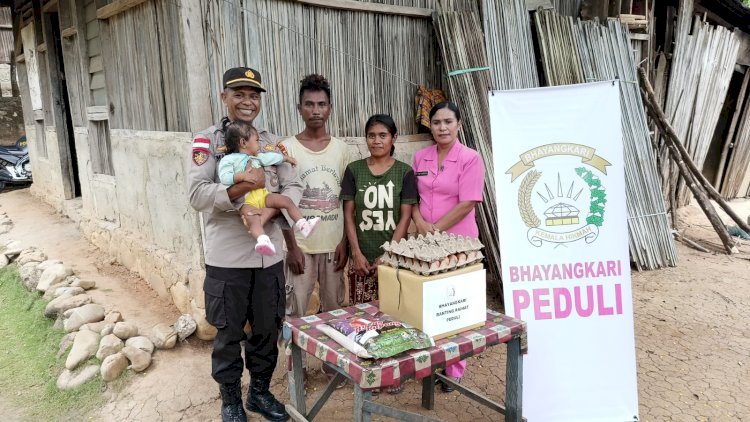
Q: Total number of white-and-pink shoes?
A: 2